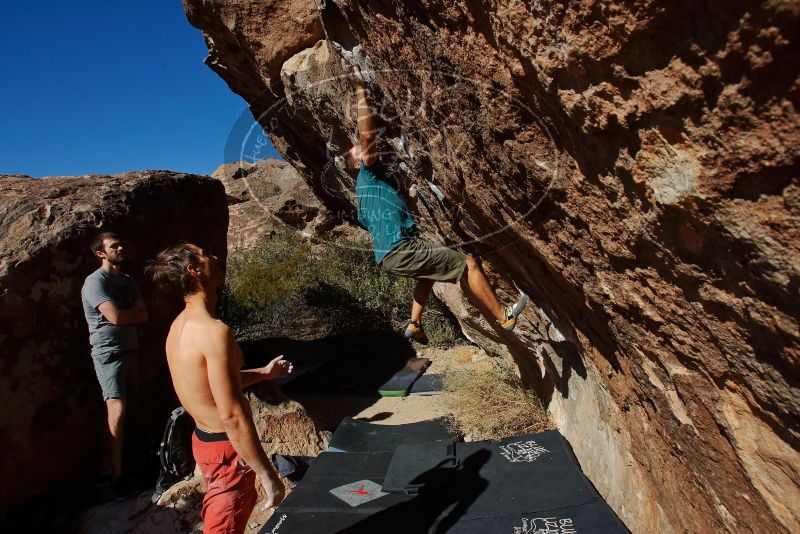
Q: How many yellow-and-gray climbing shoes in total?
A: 2